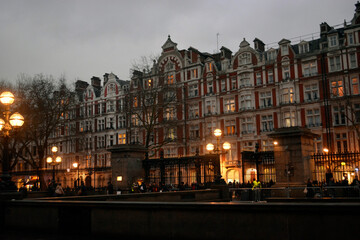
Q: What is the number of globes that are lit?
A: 9